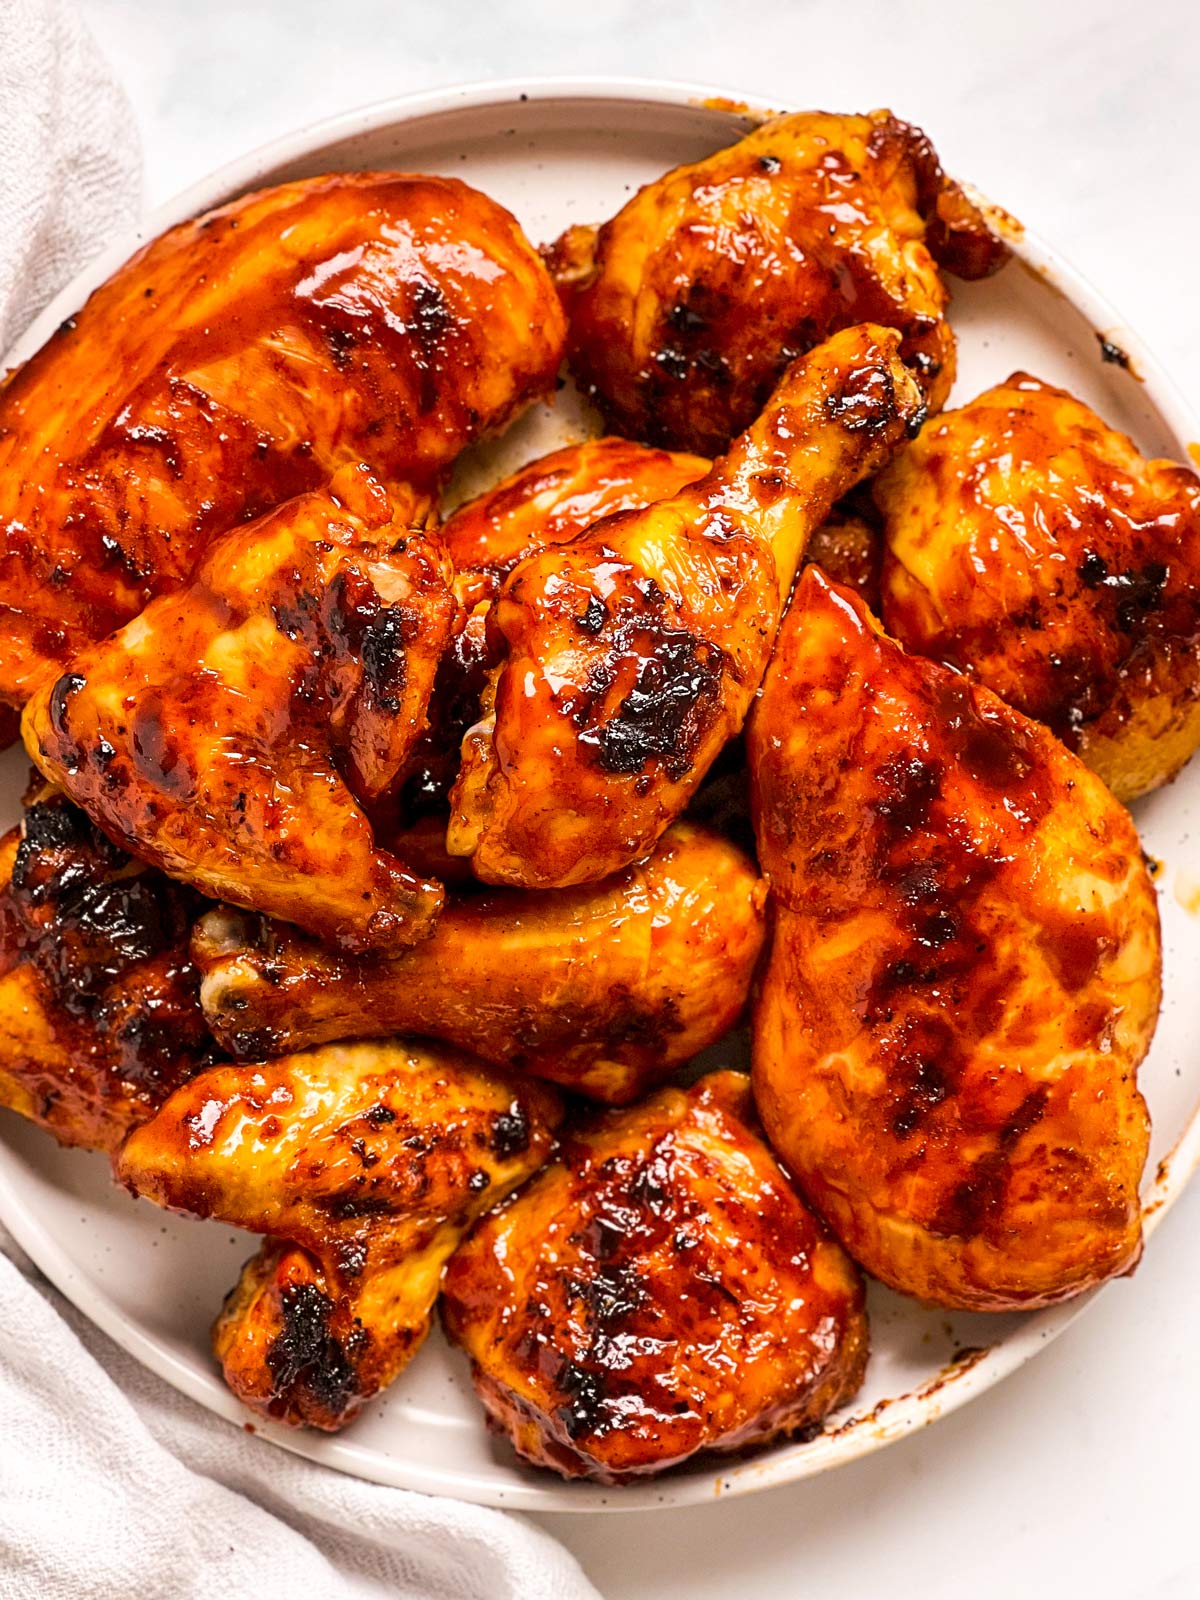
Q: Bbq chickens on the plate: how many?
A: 11